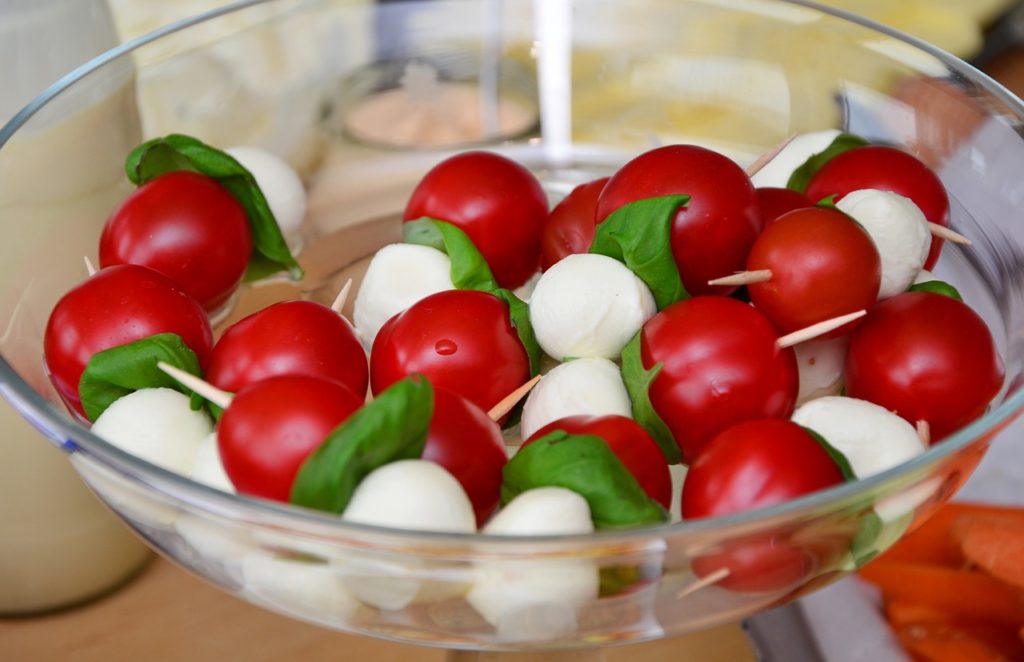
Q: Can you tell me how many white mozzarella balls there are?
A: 12